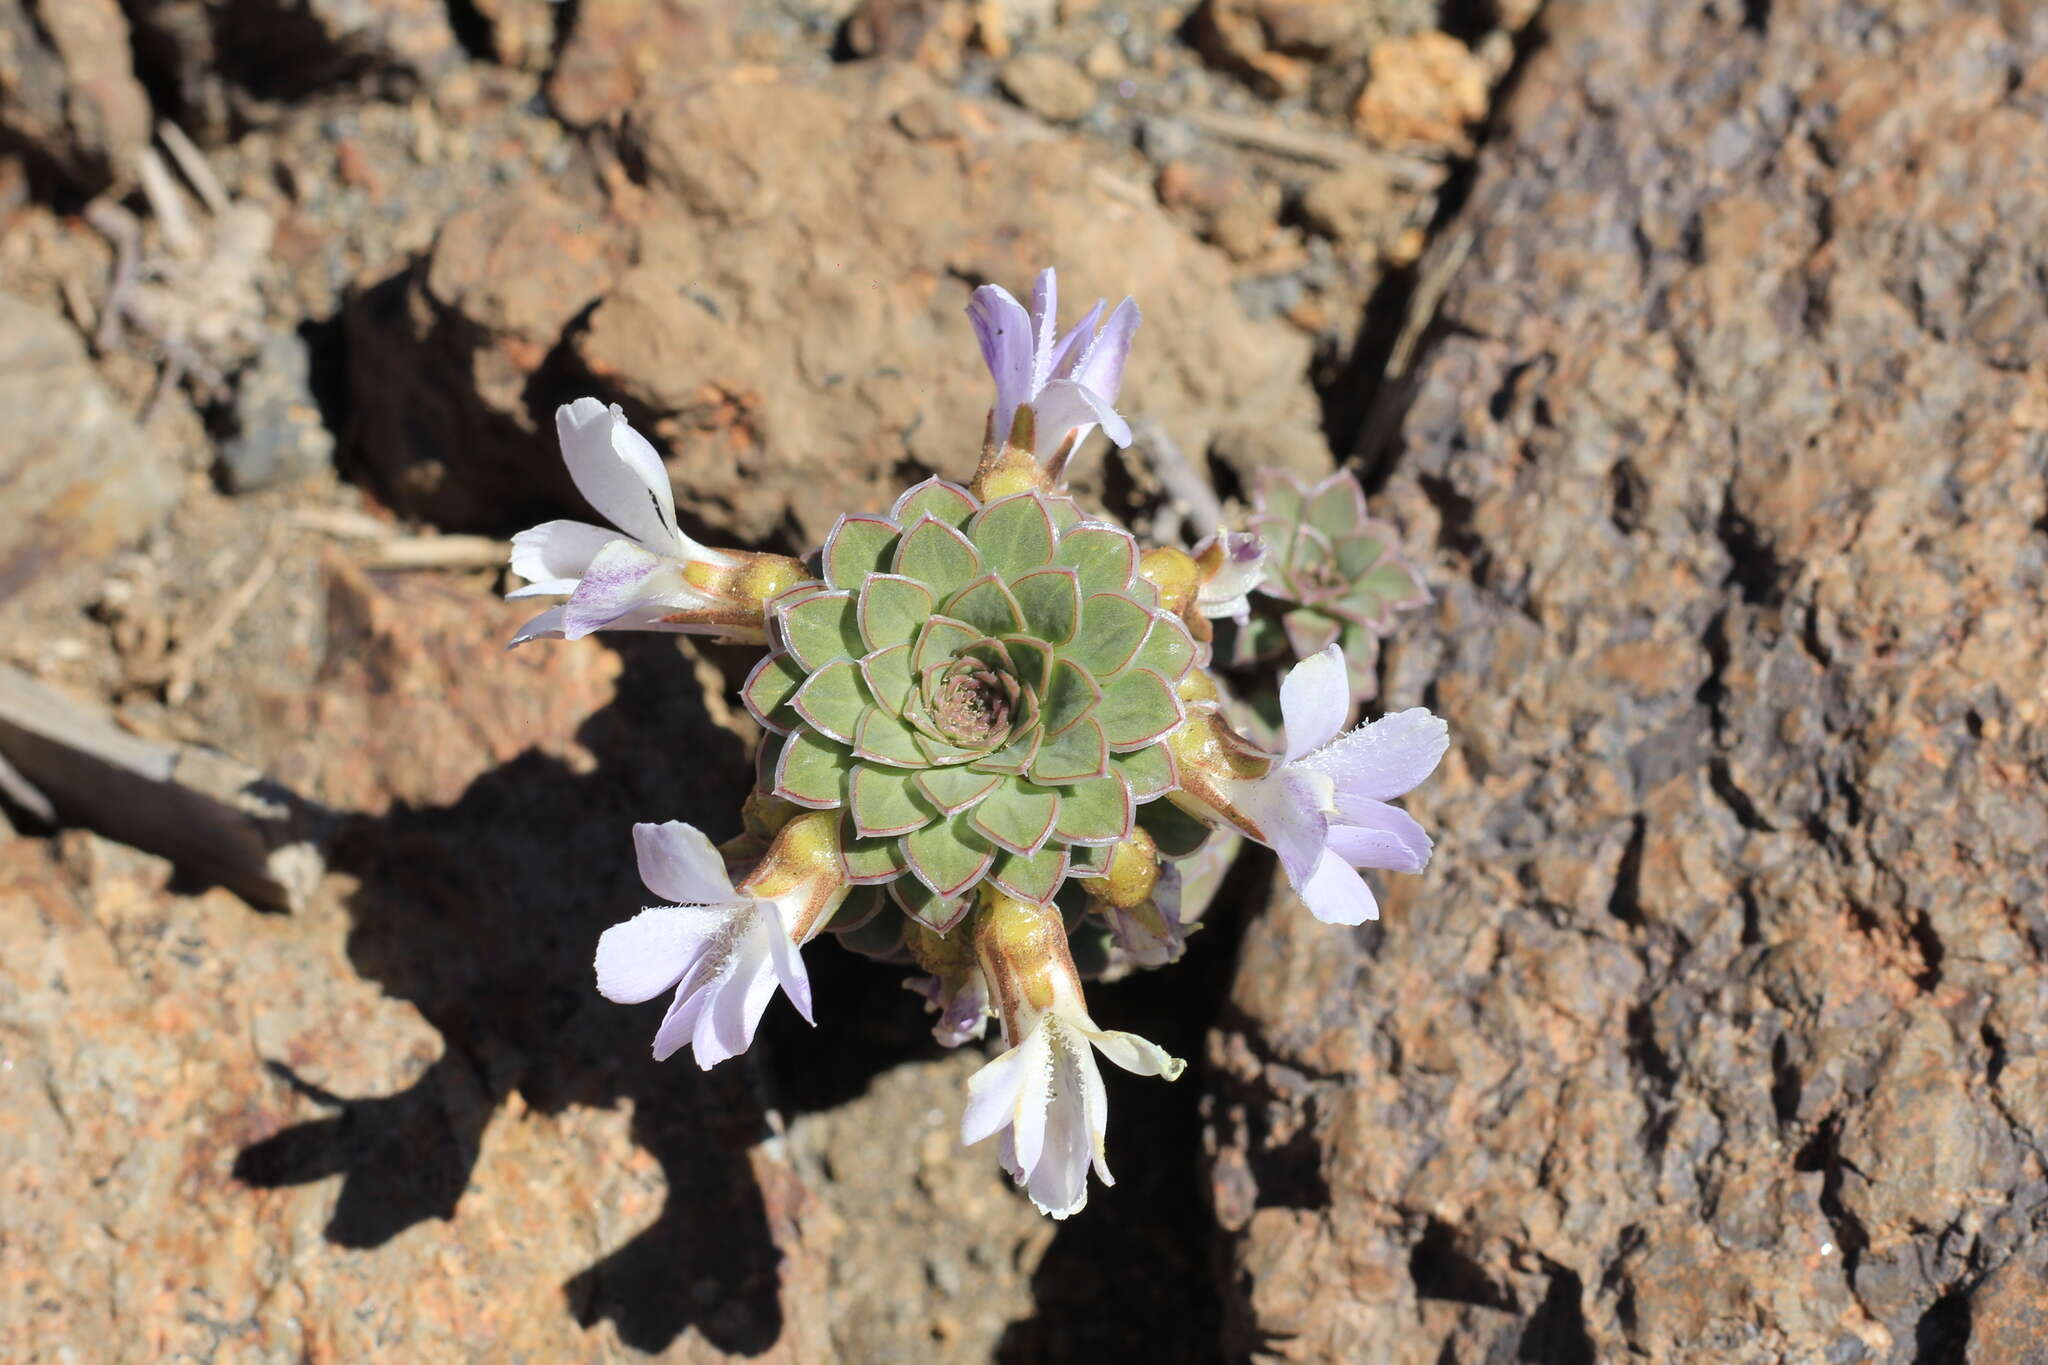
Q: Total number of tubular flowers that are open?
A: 5